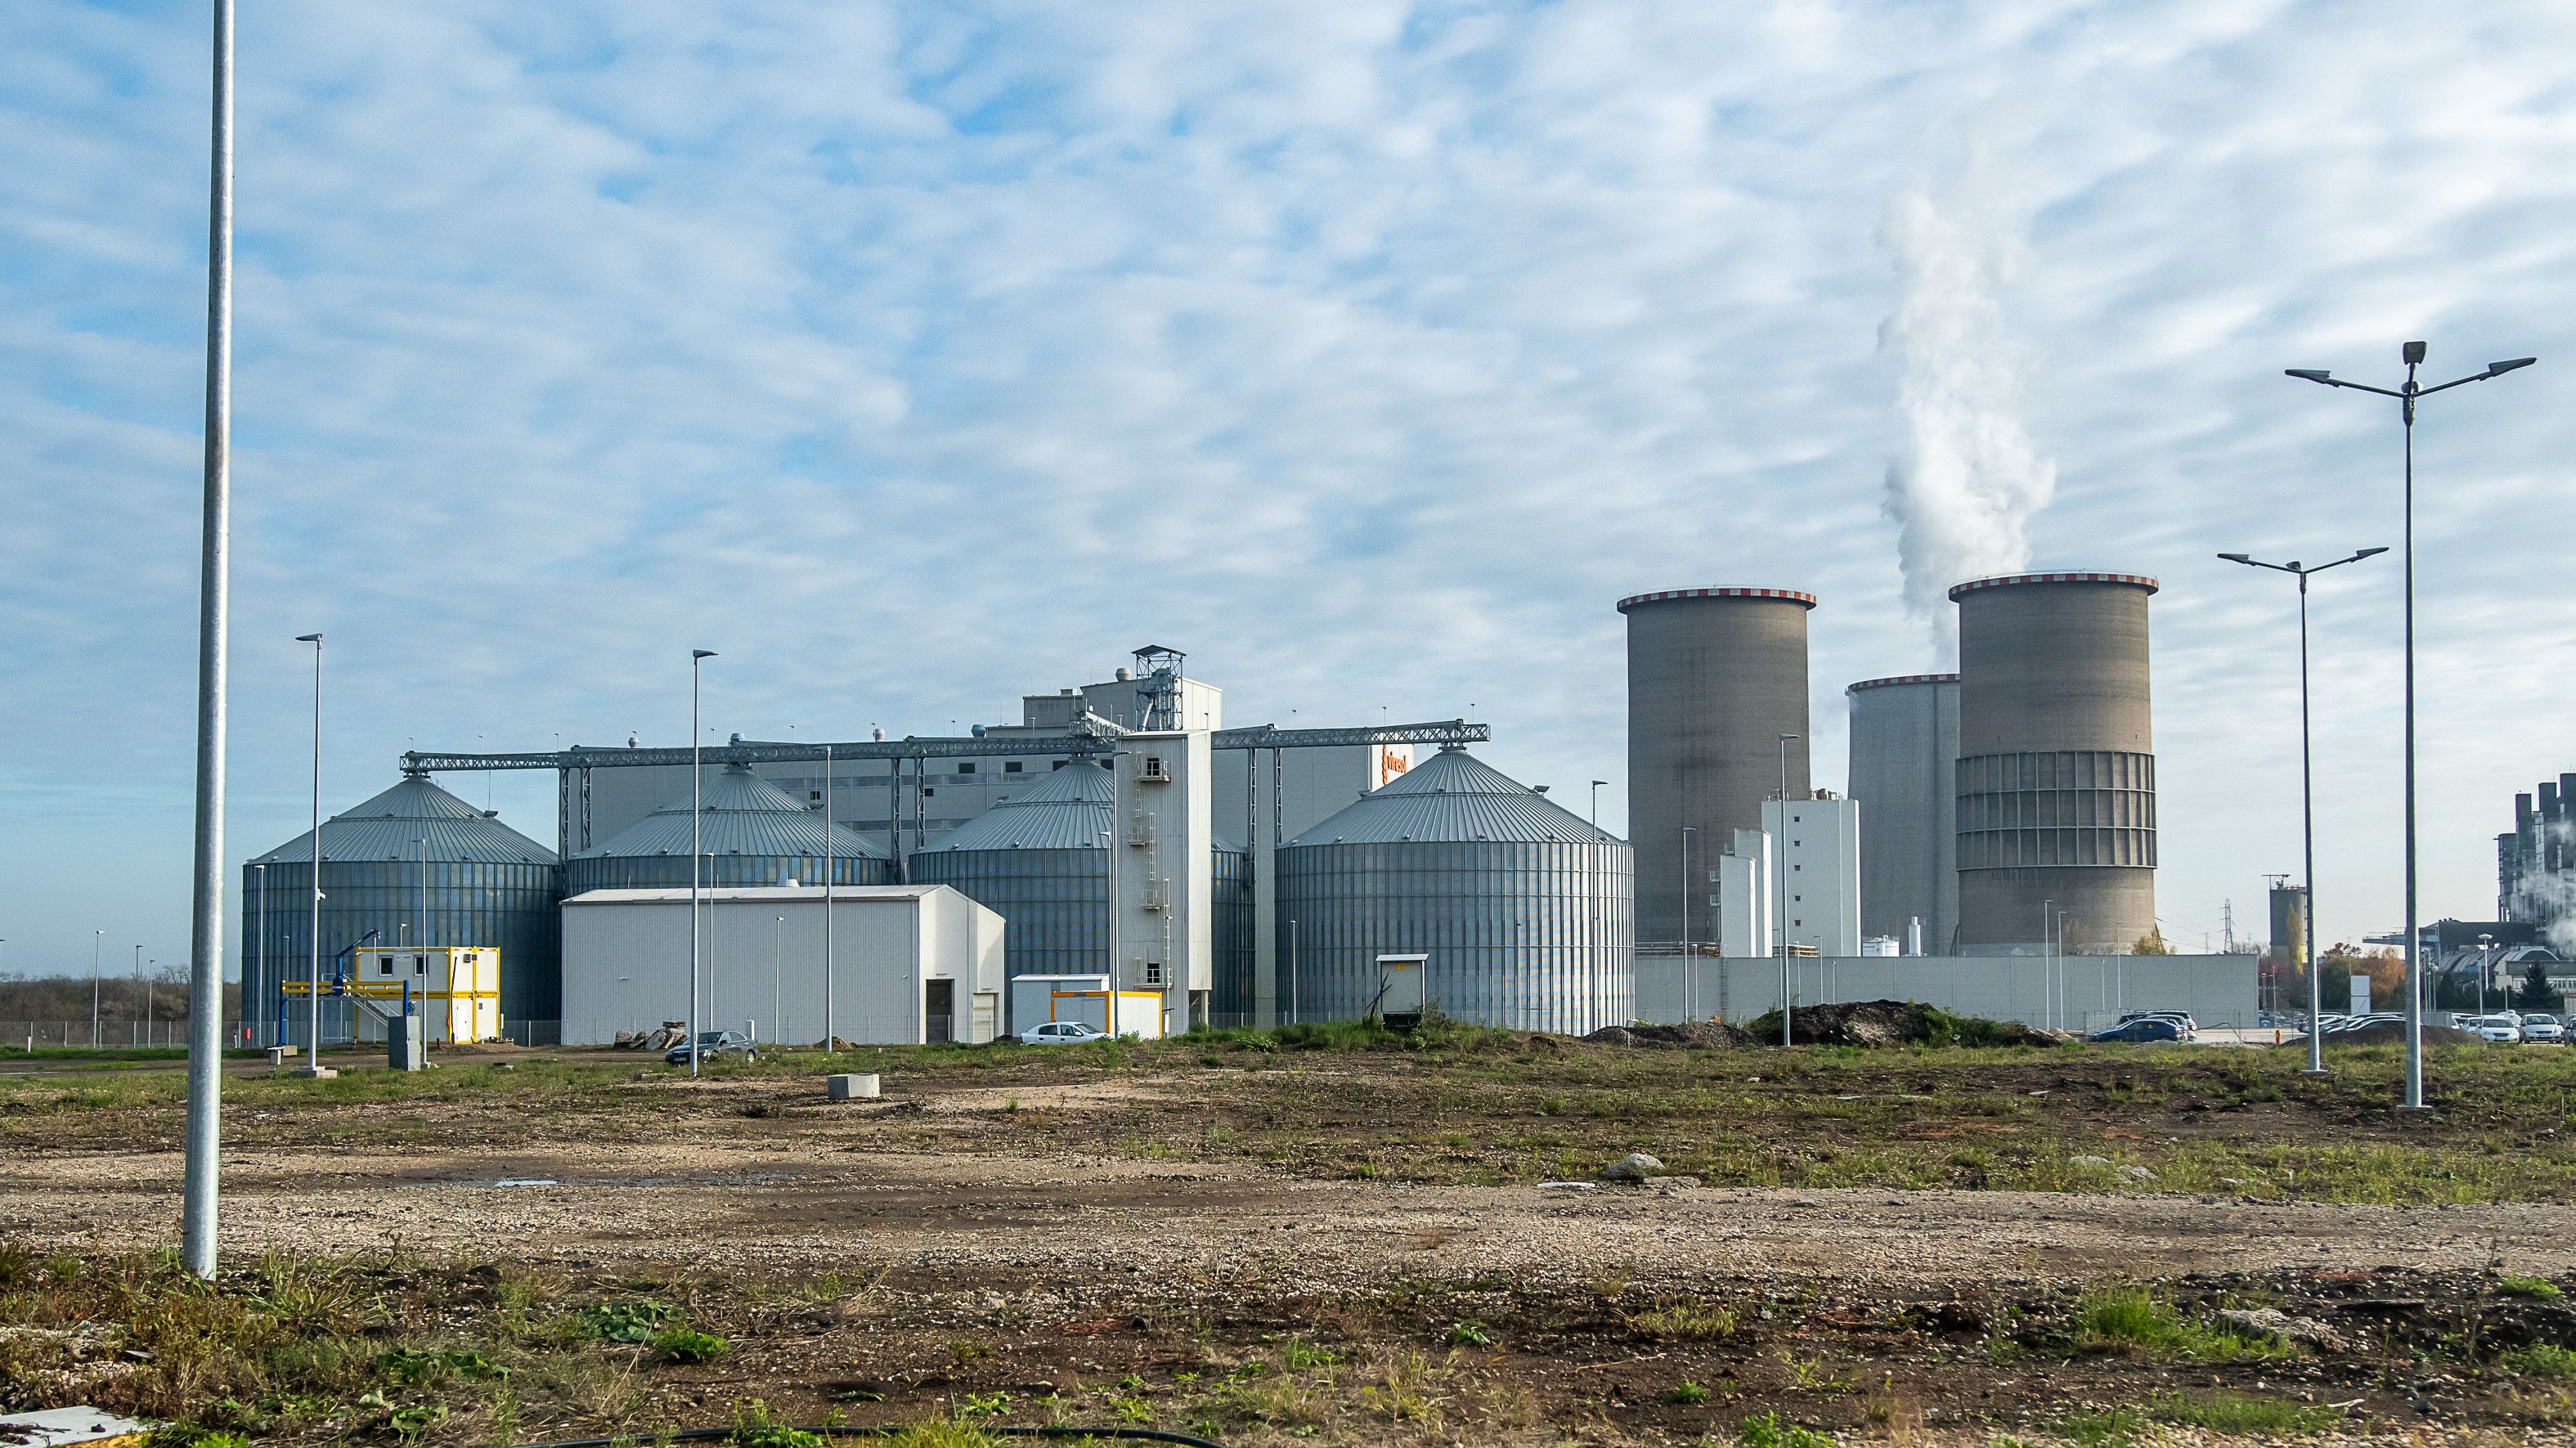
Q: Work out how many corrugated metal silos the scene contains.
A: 4